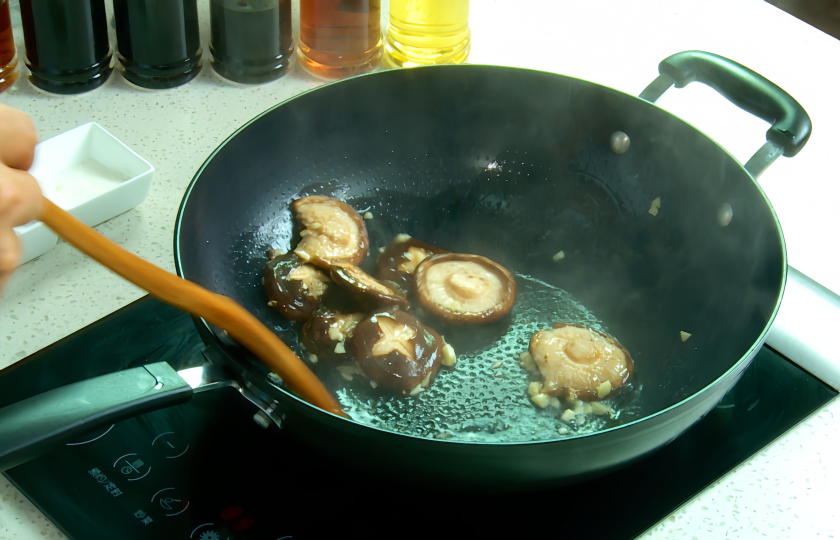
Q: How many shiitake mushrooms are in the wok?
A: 8